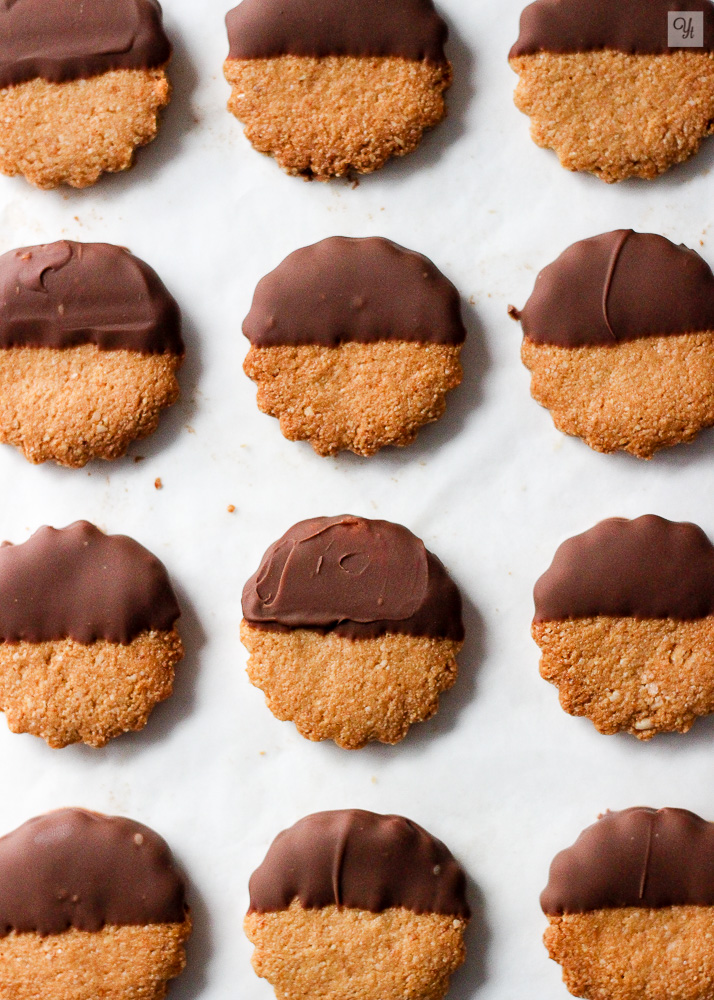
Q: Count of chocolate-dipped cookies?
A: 12